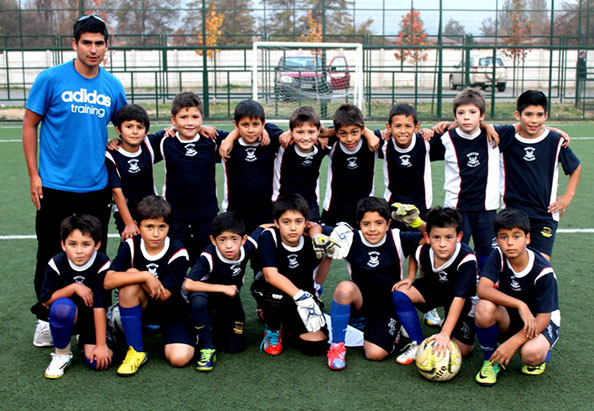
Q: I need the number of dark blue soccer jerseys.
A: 15